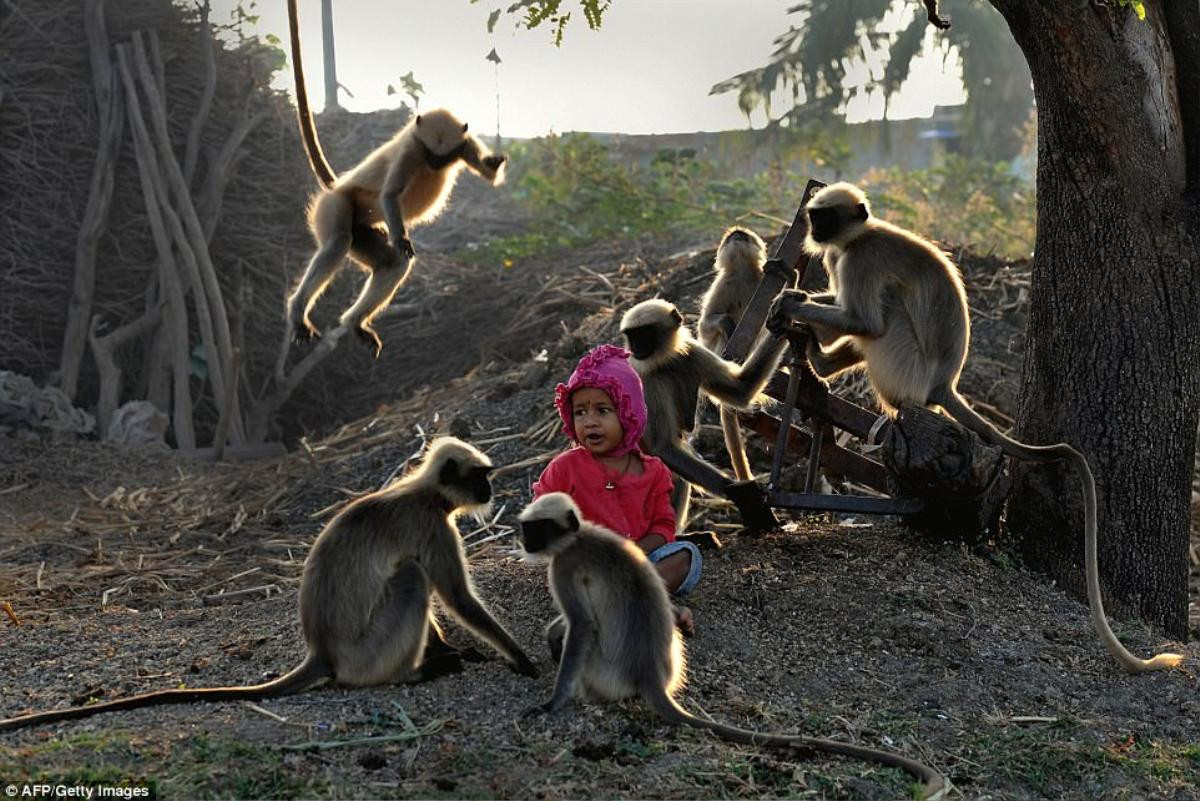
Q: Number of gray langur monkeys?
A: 6